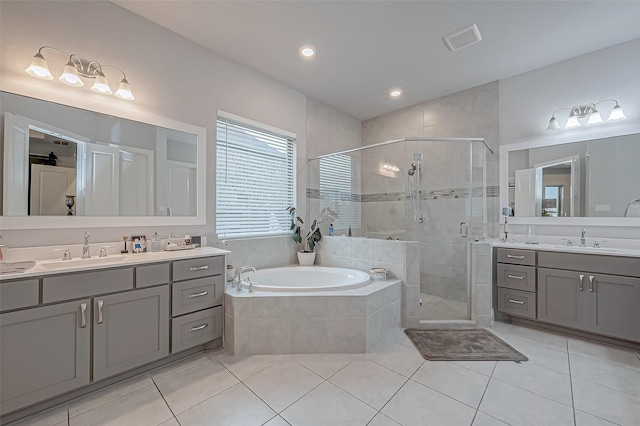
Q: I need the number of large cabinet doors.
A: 4